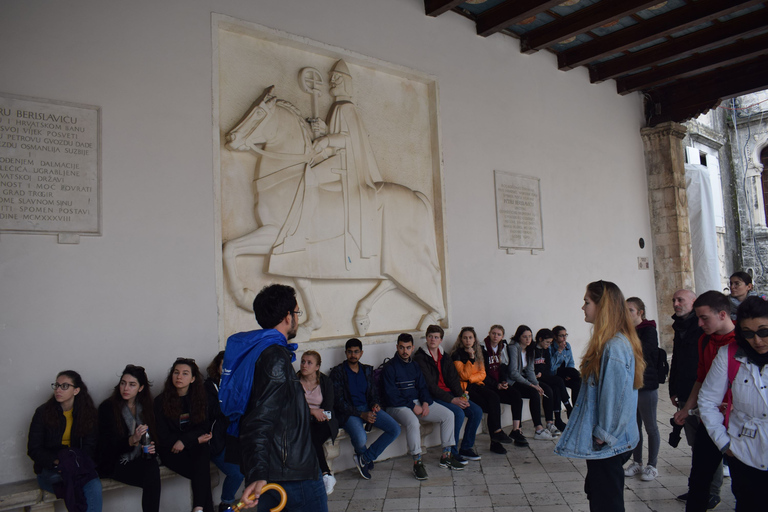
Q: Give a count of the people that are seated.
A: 13